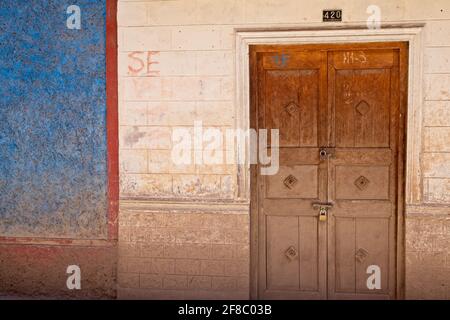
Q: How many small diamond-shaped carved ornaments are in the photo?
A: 6